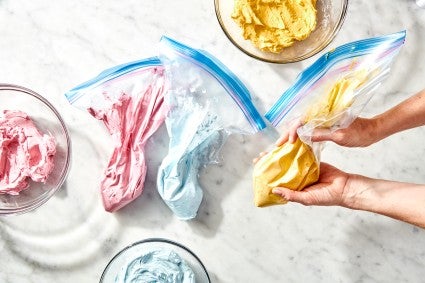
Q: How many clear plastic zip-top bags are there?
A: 3